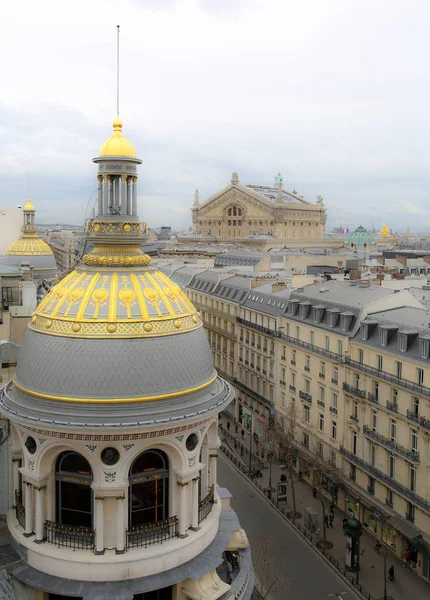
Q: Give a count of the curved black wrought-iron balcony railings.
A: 4